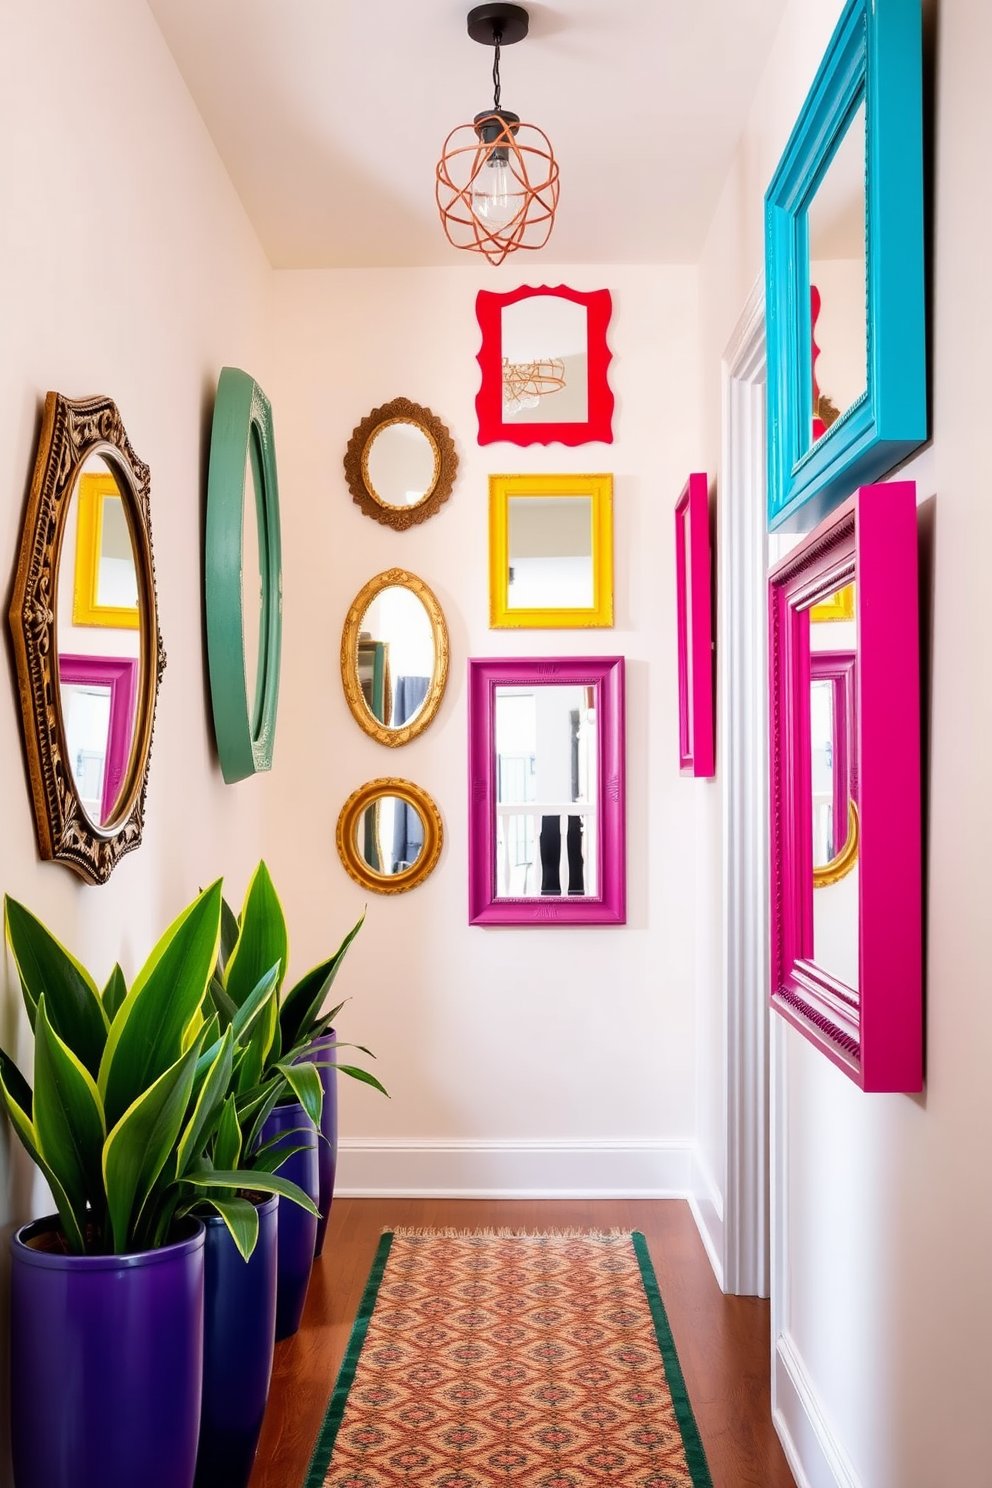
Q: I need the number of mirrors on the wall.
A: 11